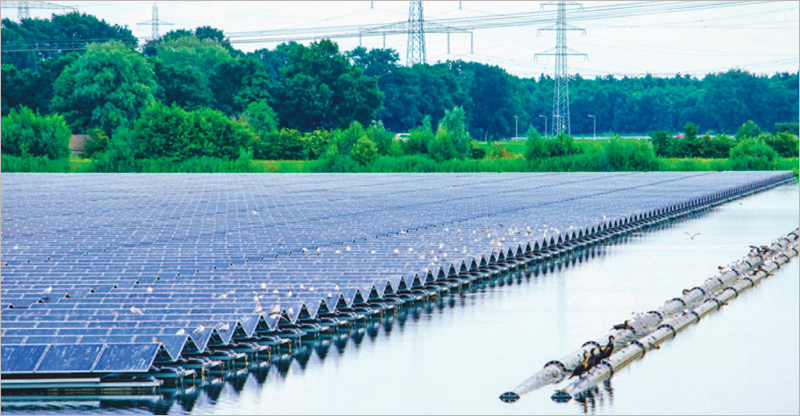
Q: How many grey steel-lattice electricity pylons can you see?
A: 4